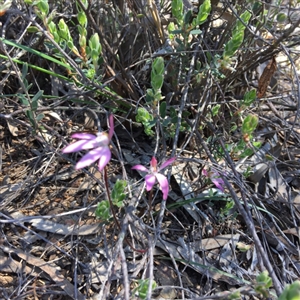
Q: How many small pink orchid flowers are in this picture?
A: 3